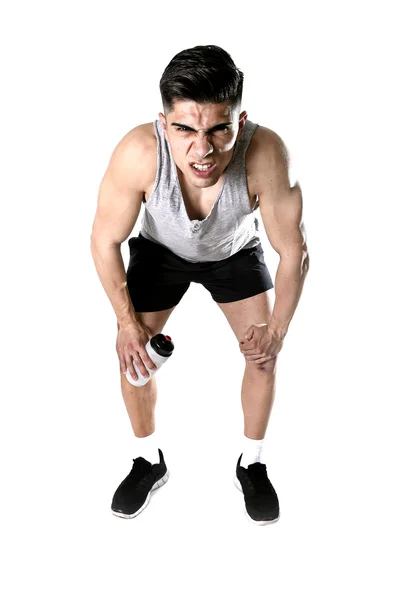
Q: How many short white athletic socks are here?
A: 2